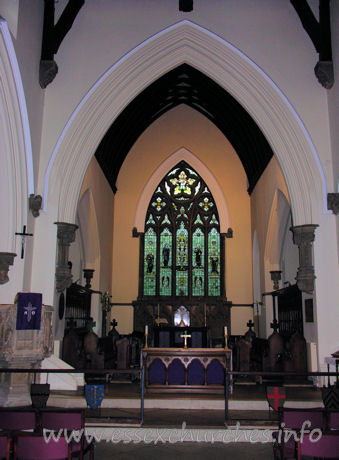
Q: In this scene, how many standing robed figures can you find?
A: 4